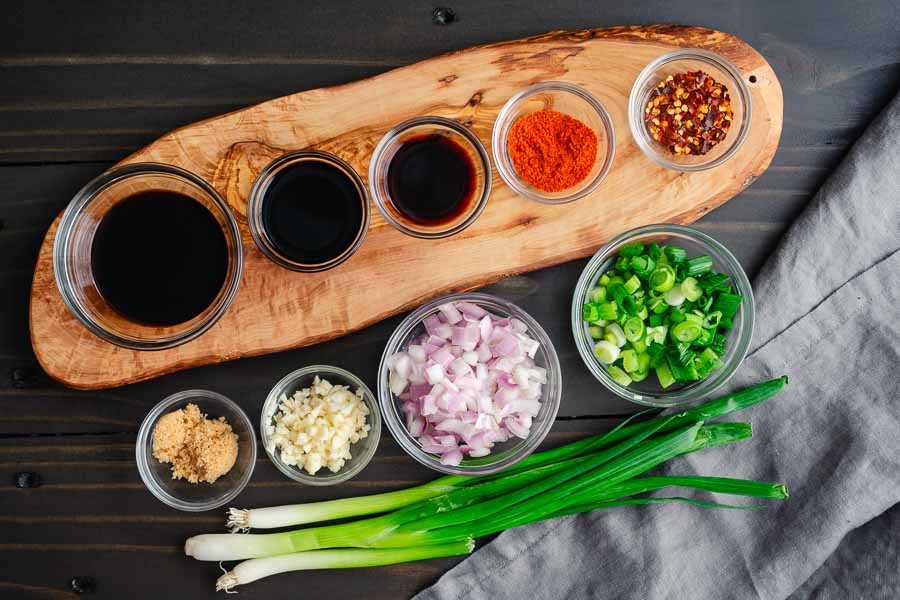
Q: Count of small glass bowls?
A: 6